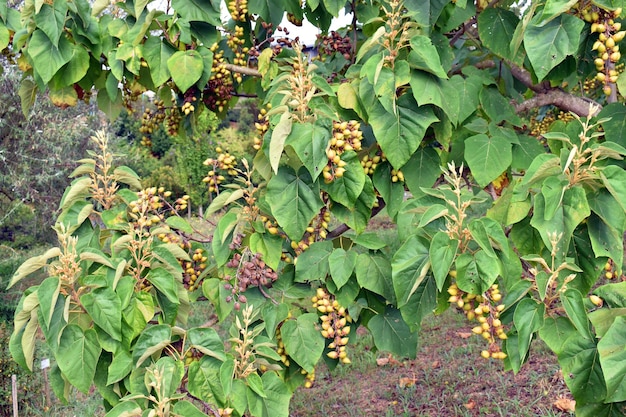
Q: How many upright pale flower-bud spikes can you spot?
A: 11